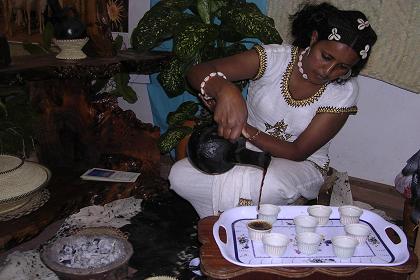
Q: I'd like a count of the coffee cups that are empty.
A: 8